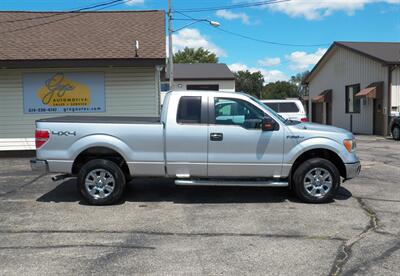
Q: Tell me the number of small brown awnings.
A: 2